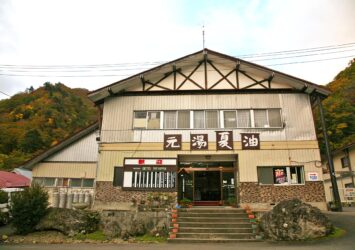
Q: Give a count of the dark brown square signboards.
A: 4